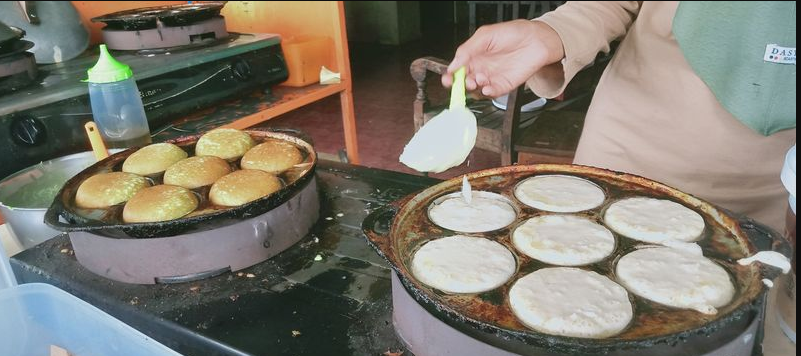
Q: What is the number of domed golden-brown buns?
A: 7